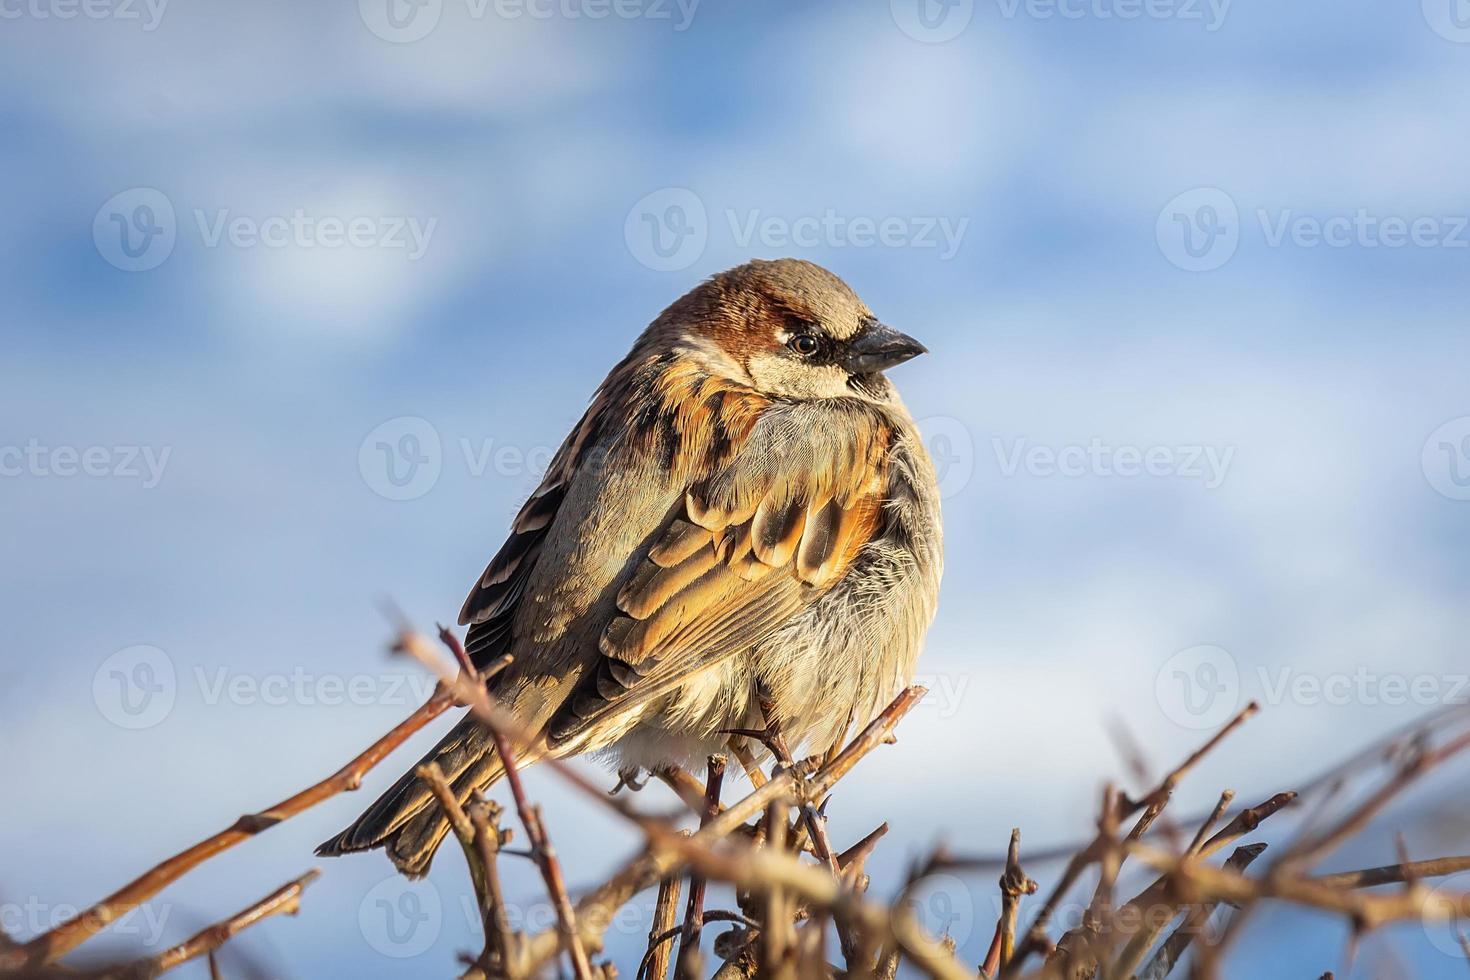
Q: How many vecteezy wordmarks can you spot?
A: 15